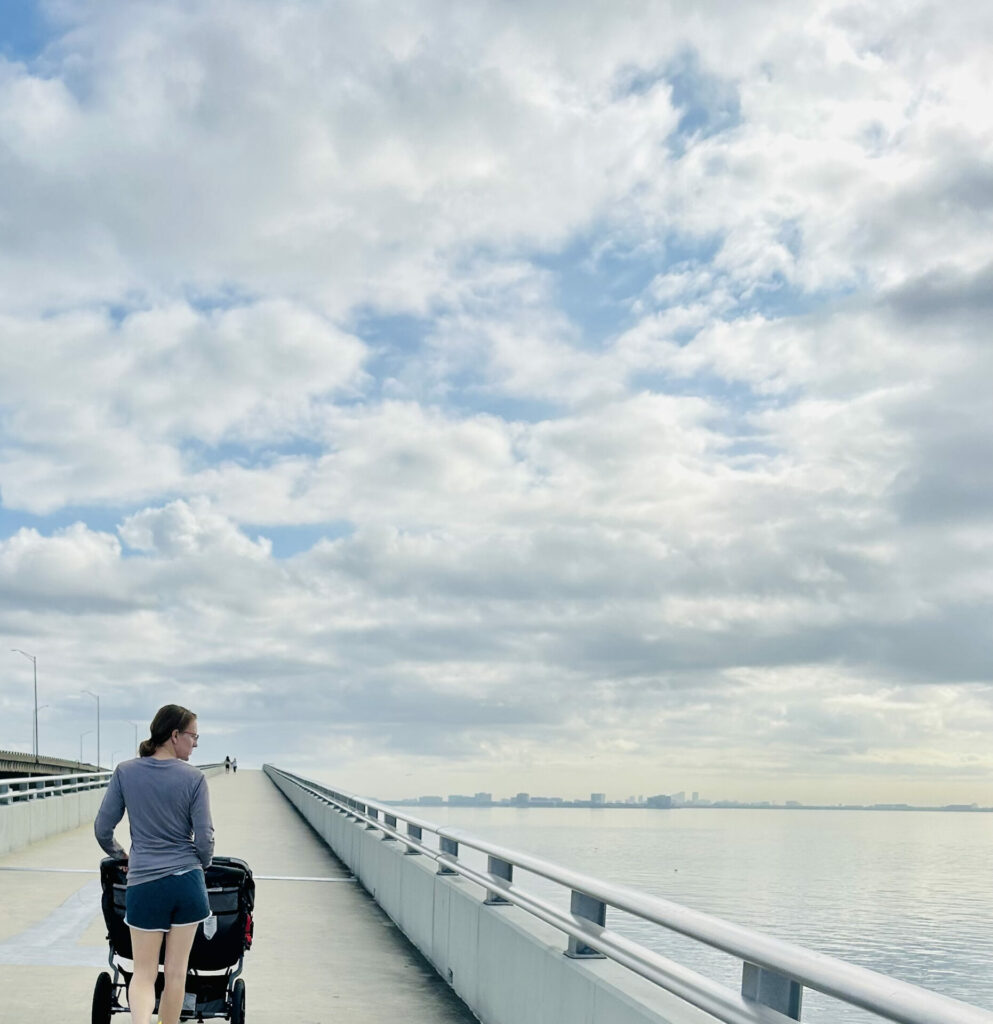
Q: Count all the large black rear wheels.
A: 2